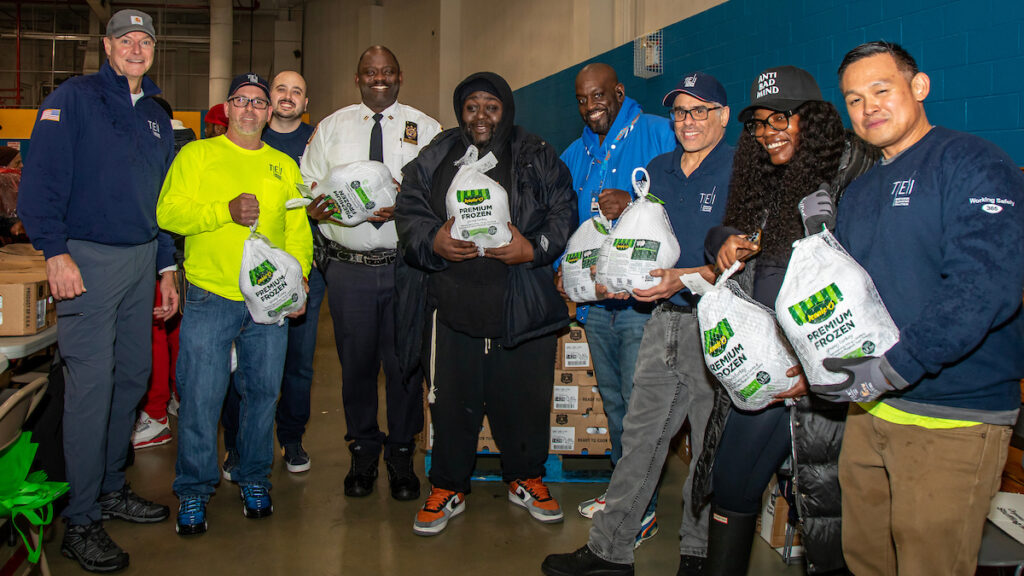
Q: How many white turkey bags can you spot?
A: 7